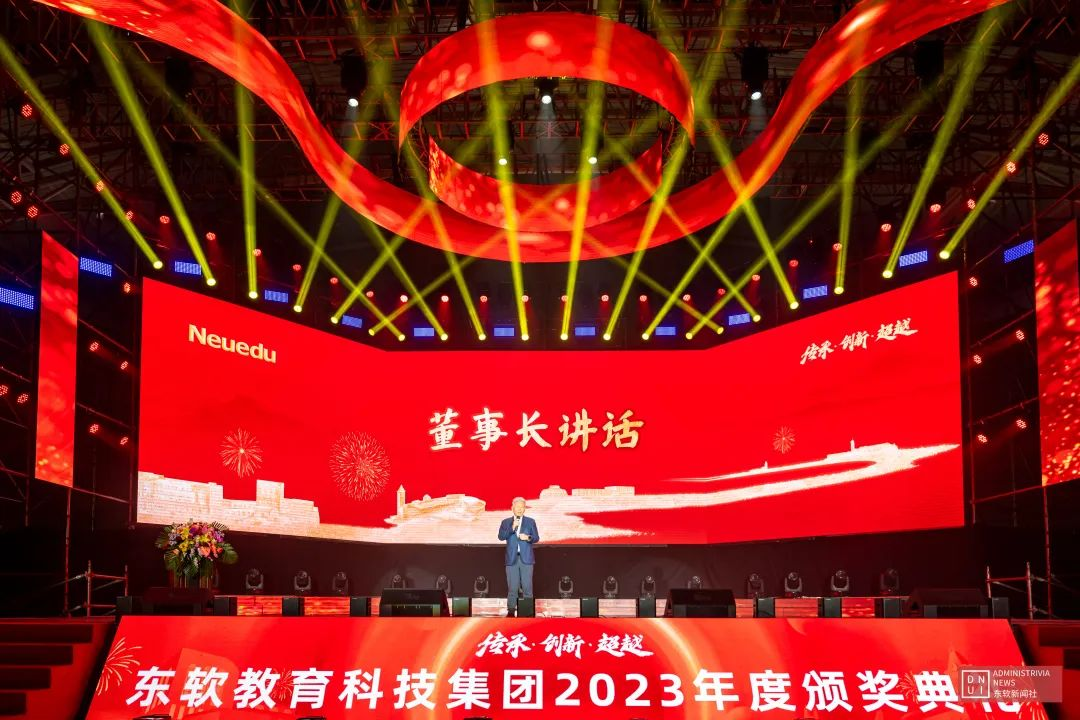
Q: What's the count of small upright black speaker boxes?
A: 12